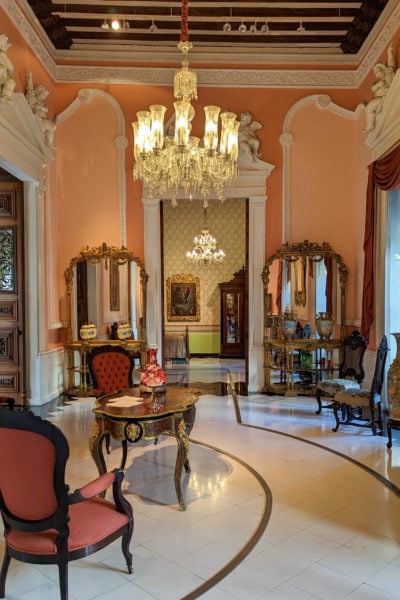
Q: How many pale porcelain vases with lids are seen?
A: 2